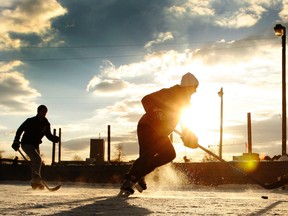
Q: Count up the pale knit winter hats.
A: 1